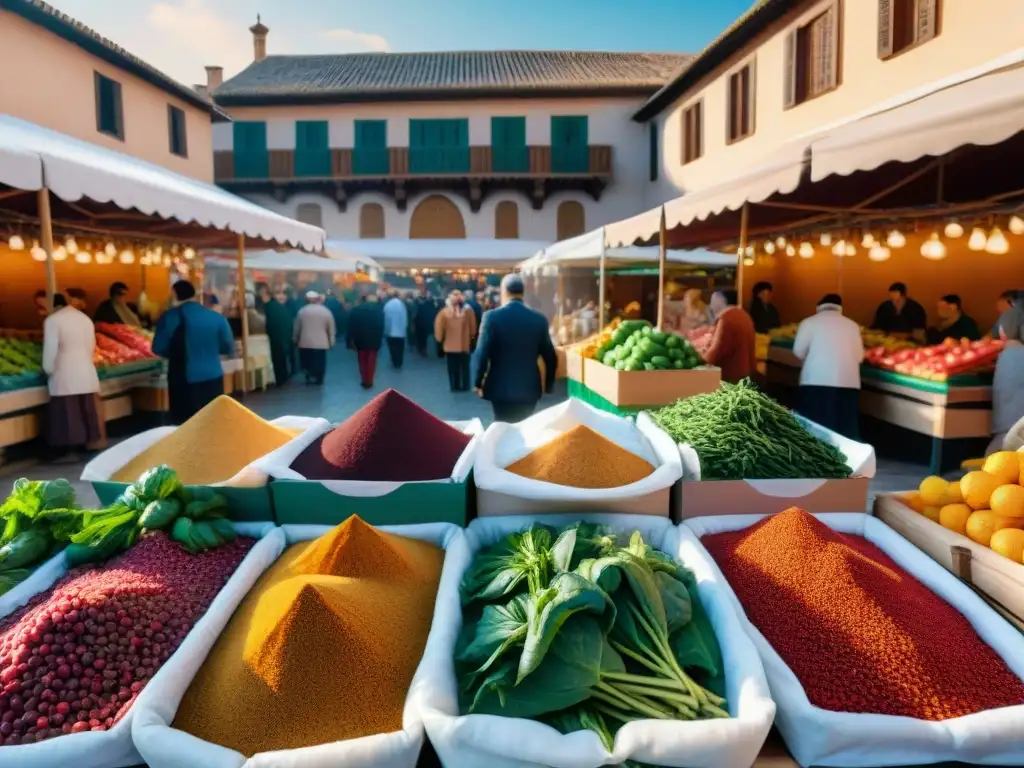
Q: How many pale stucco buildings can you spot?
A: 3